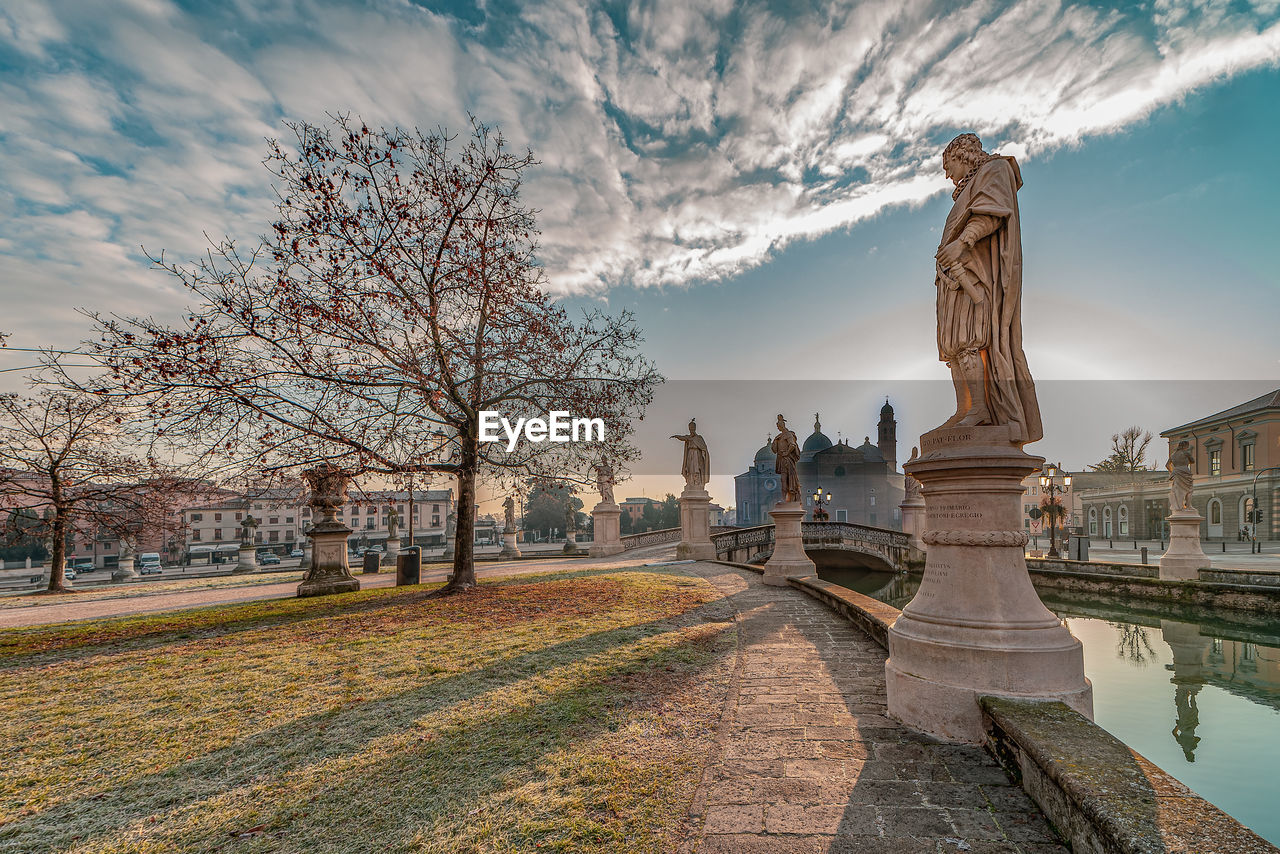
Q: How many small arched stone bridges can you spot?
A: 1